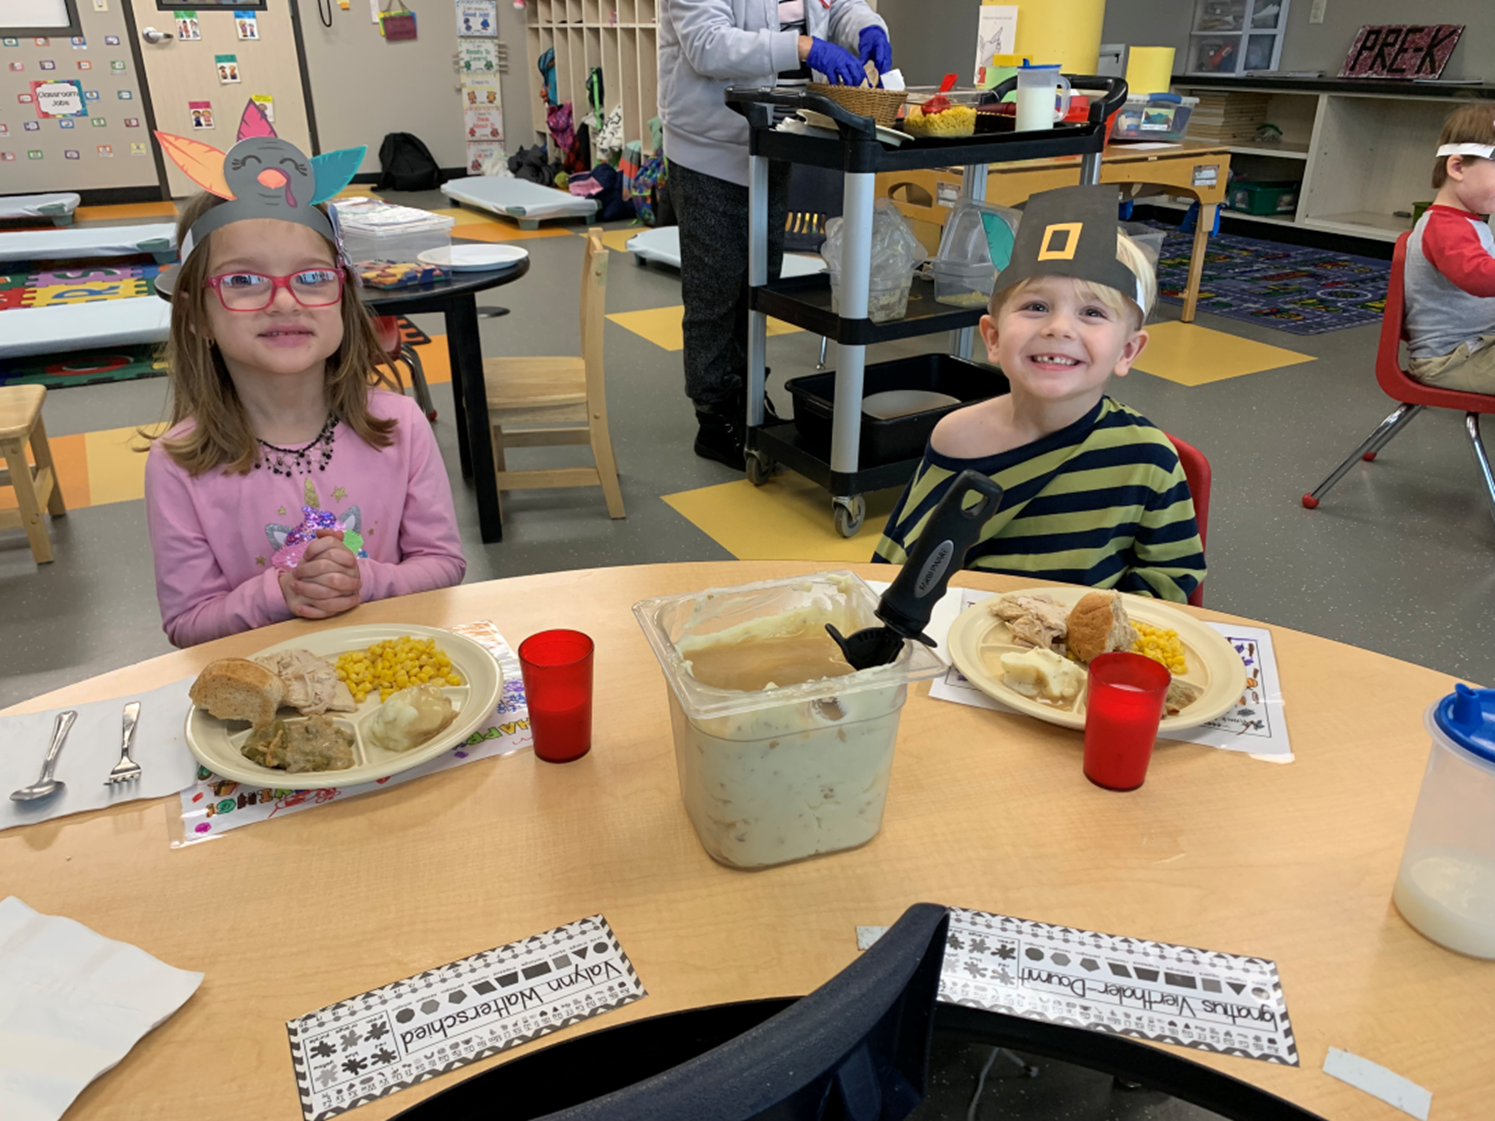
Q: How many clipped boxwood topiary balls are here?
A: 0